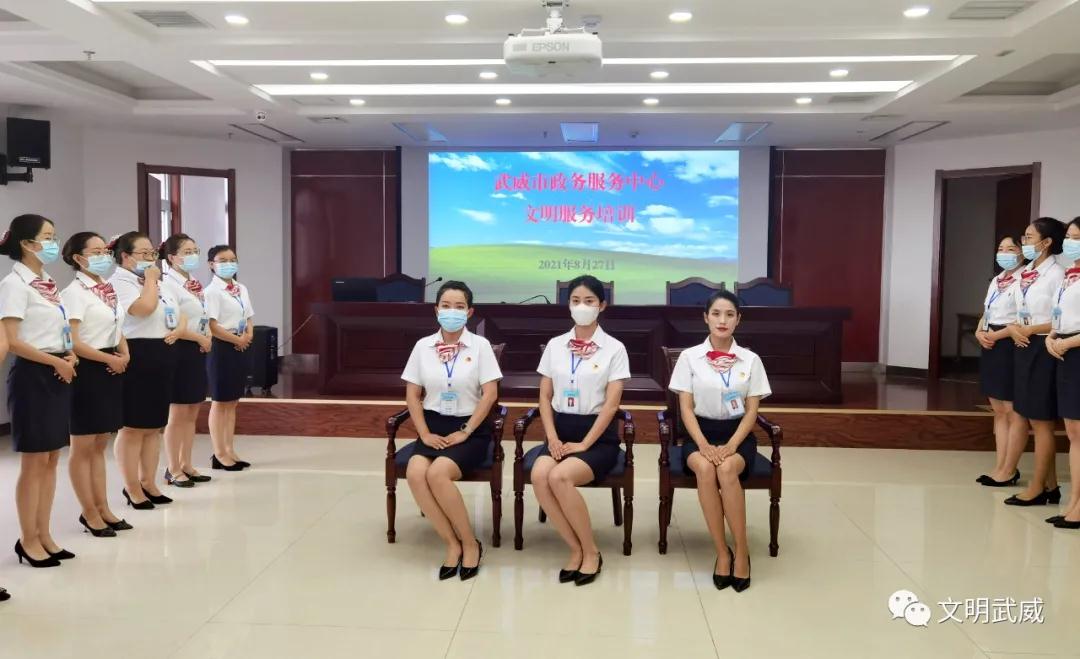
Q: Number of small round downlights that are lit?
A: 12